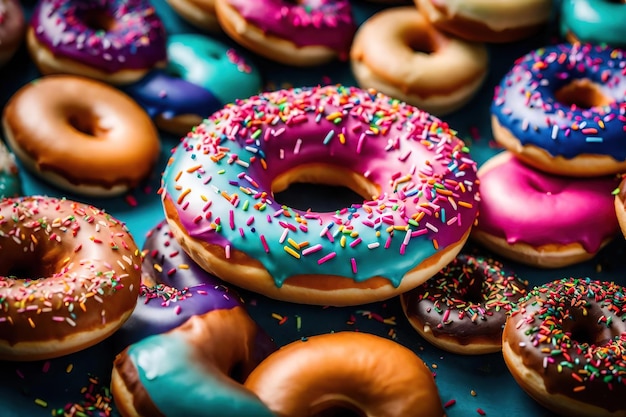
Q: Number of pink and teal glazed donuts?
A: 1